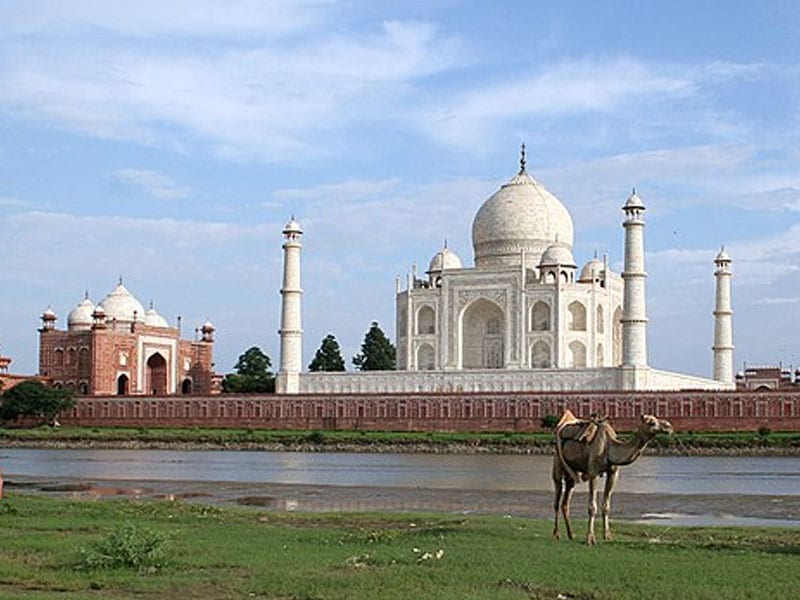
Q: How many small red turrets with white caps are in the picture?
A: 3